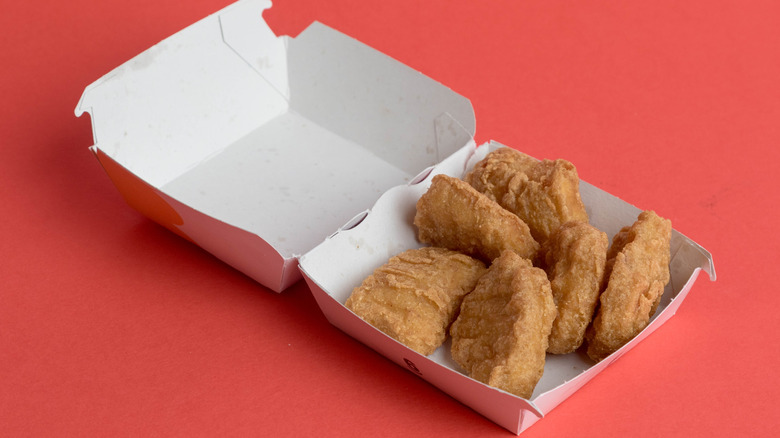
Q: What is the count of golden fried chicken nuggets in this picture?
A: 6